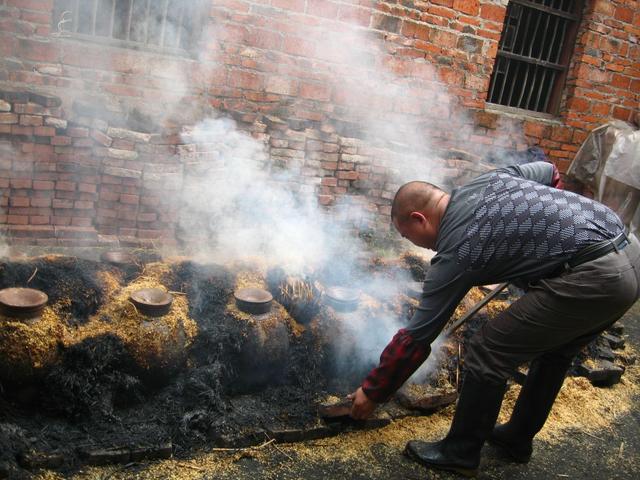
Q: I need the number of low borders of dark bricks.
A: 1